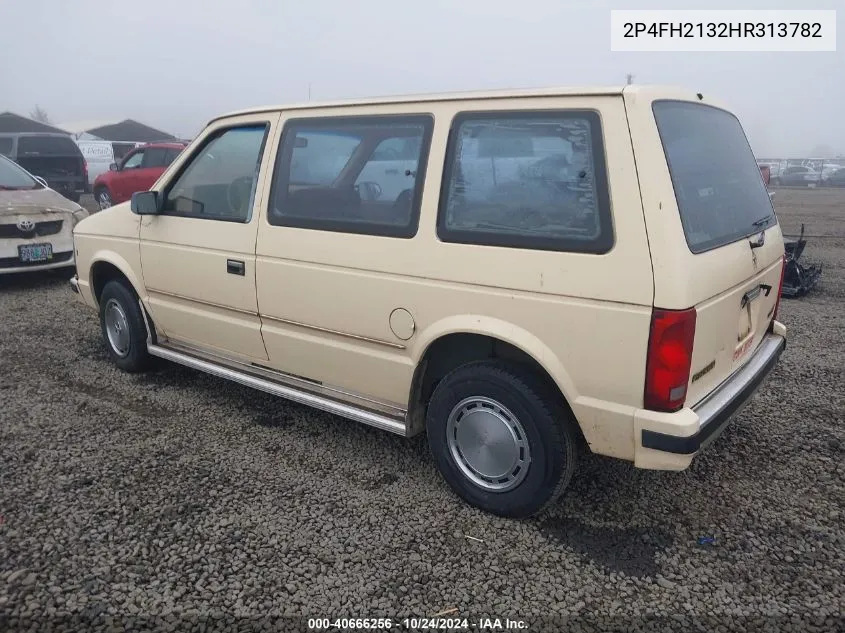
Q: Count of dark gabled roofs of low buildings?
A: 2